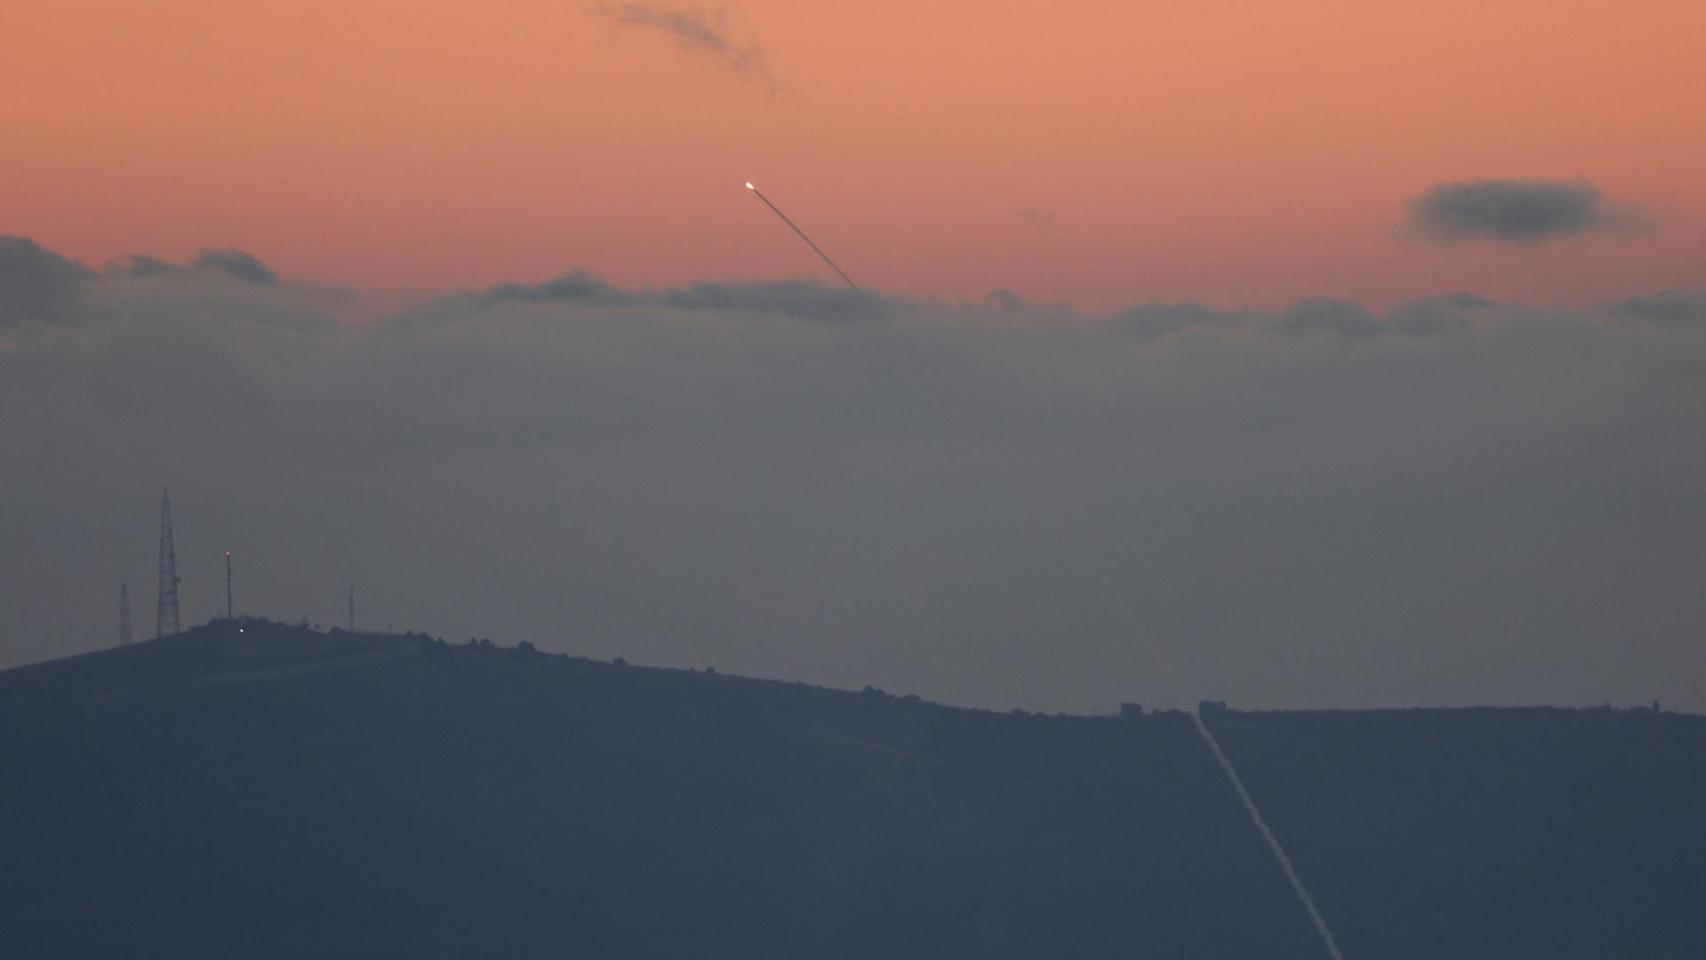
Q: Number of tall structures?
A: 4